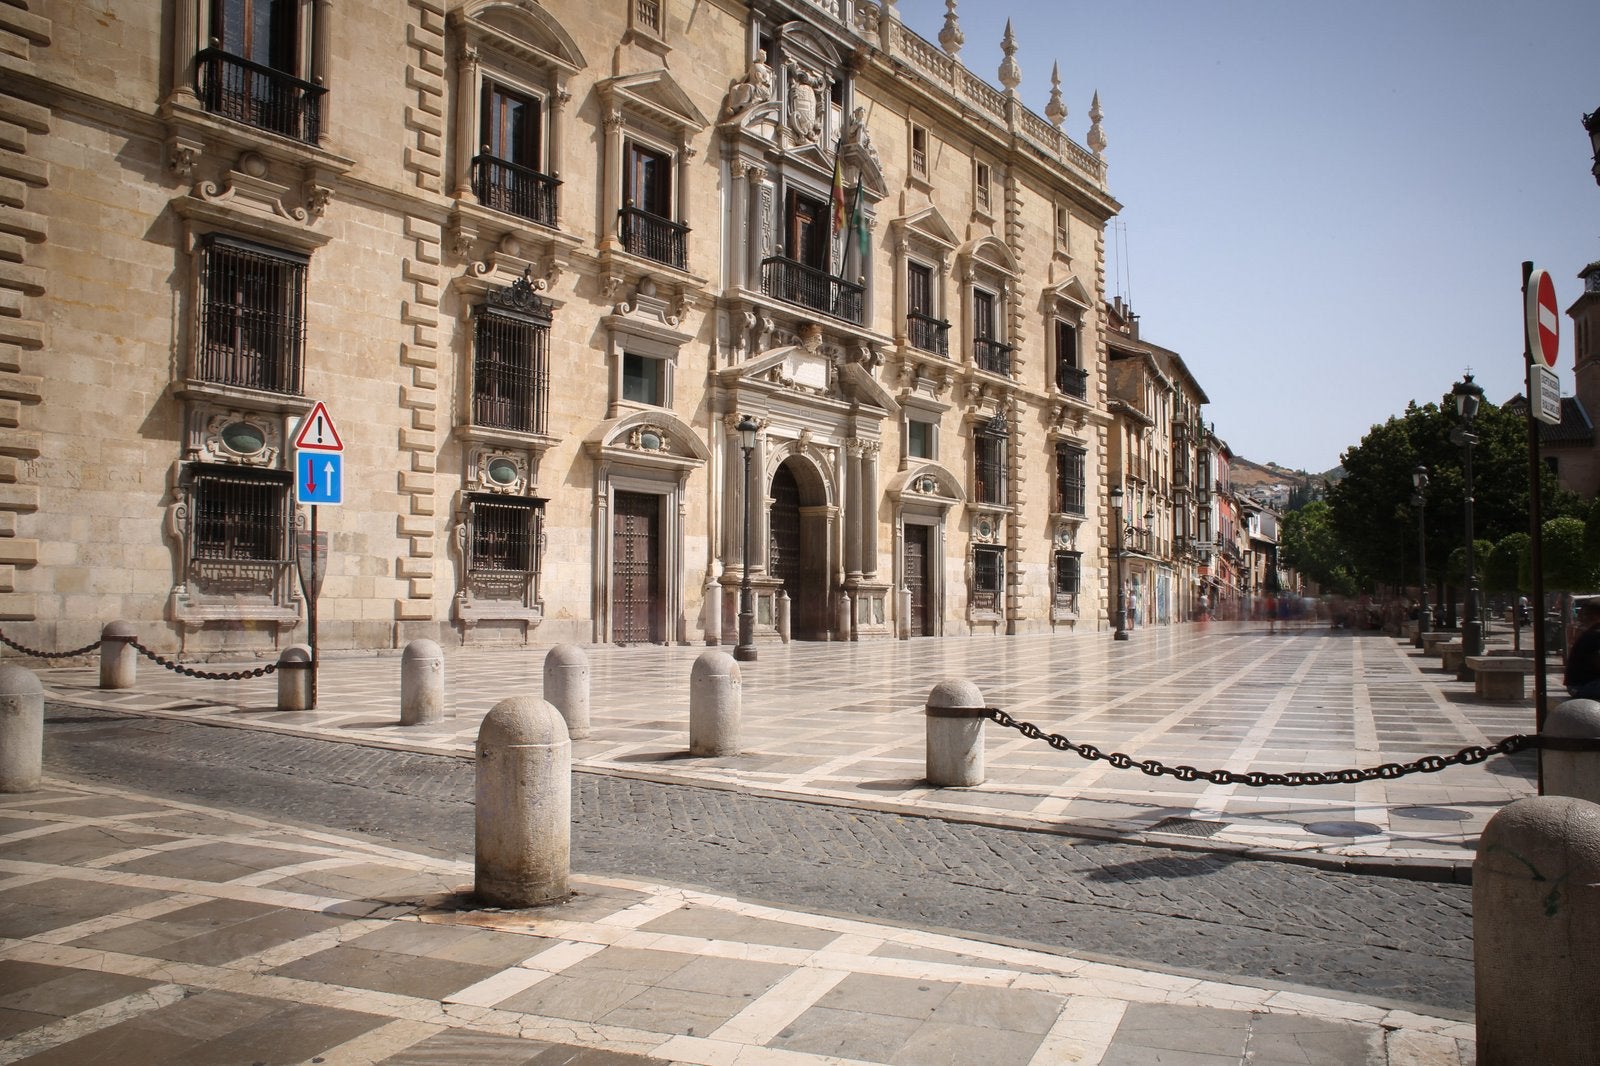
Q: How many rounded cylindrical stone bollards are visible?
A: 10